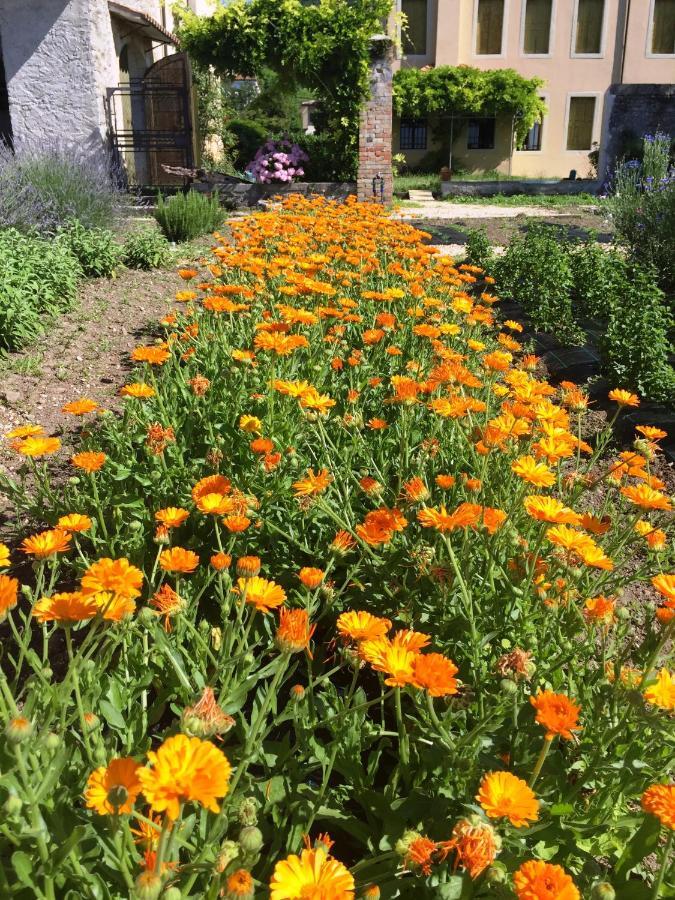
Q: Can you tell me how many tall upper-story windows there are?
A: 5